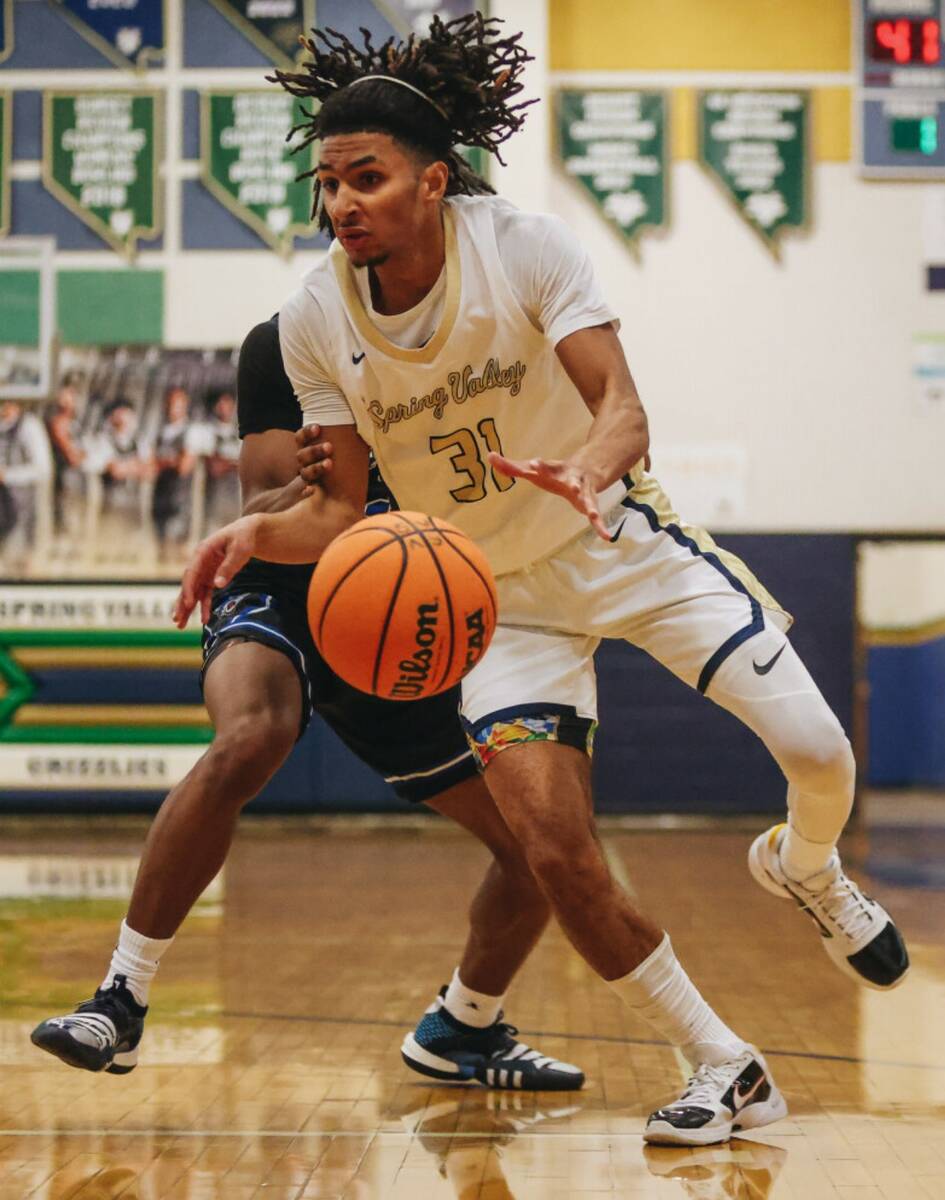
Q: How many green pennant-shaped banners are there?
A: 4